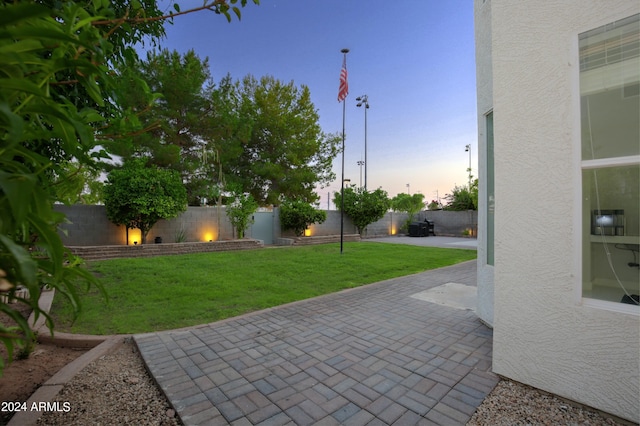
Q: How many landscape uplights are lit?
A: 5